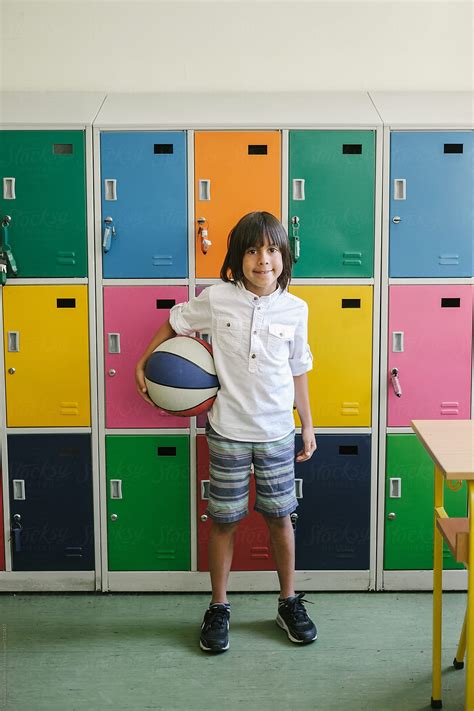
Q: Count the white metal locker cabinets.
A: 3